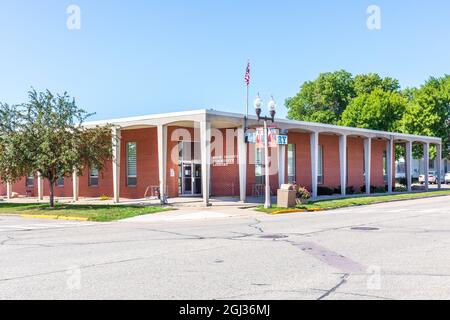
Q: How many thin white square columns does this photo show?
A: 15